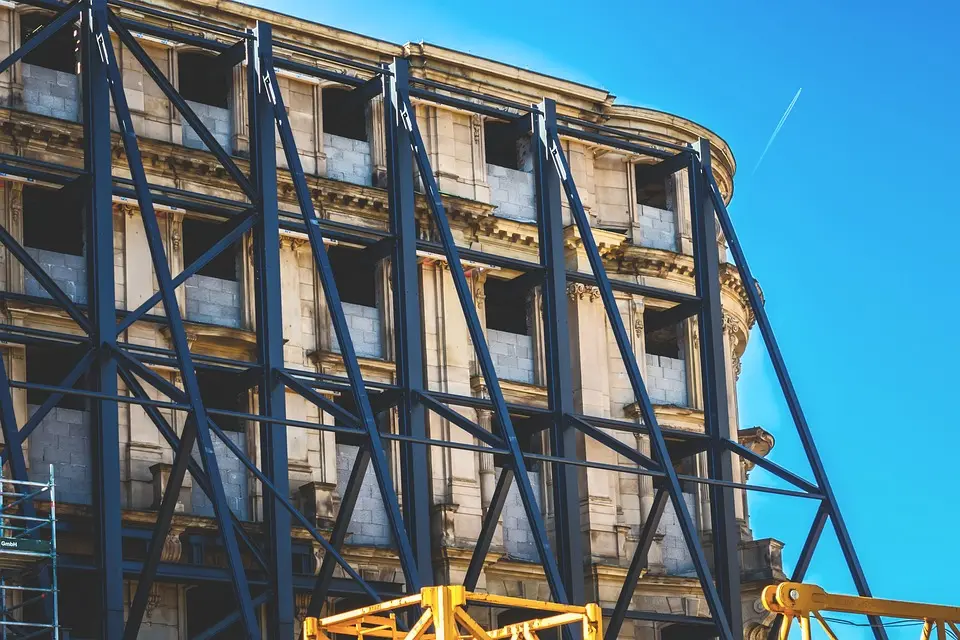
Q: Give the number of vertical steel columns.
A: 5